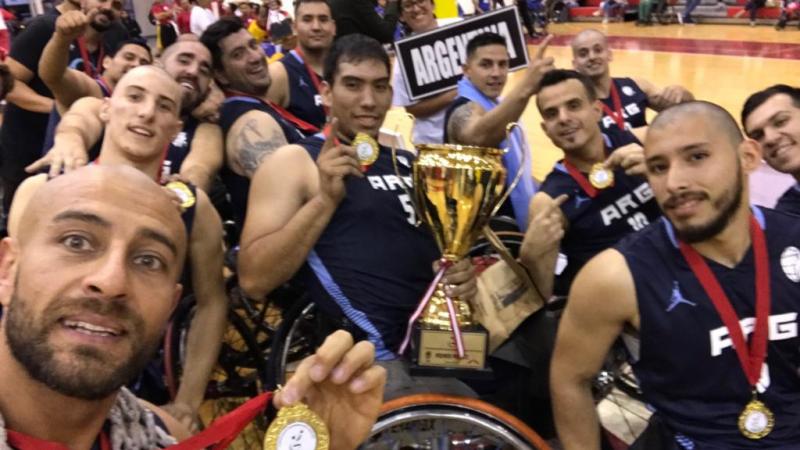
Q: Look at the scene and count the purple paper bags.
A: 0